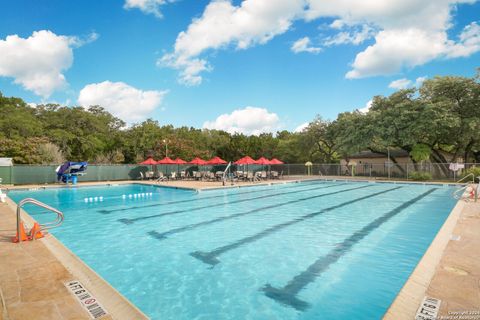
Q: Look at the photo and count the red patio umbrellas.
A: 8